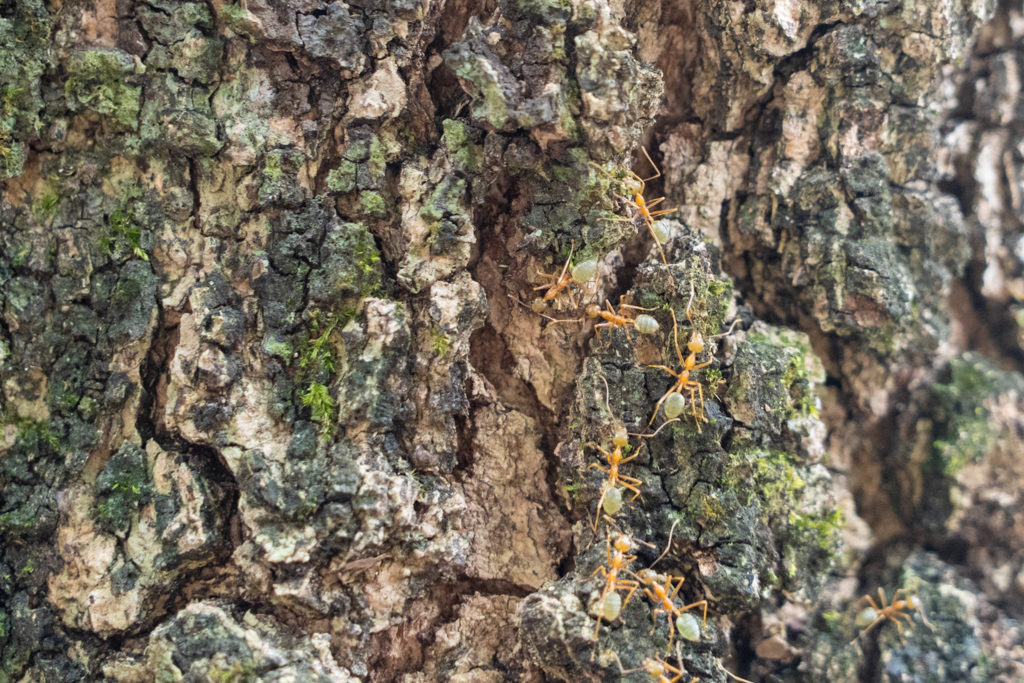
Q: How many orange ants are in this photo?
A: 9